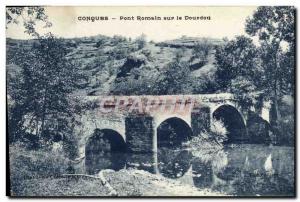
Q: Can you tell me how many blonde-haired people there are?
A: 0